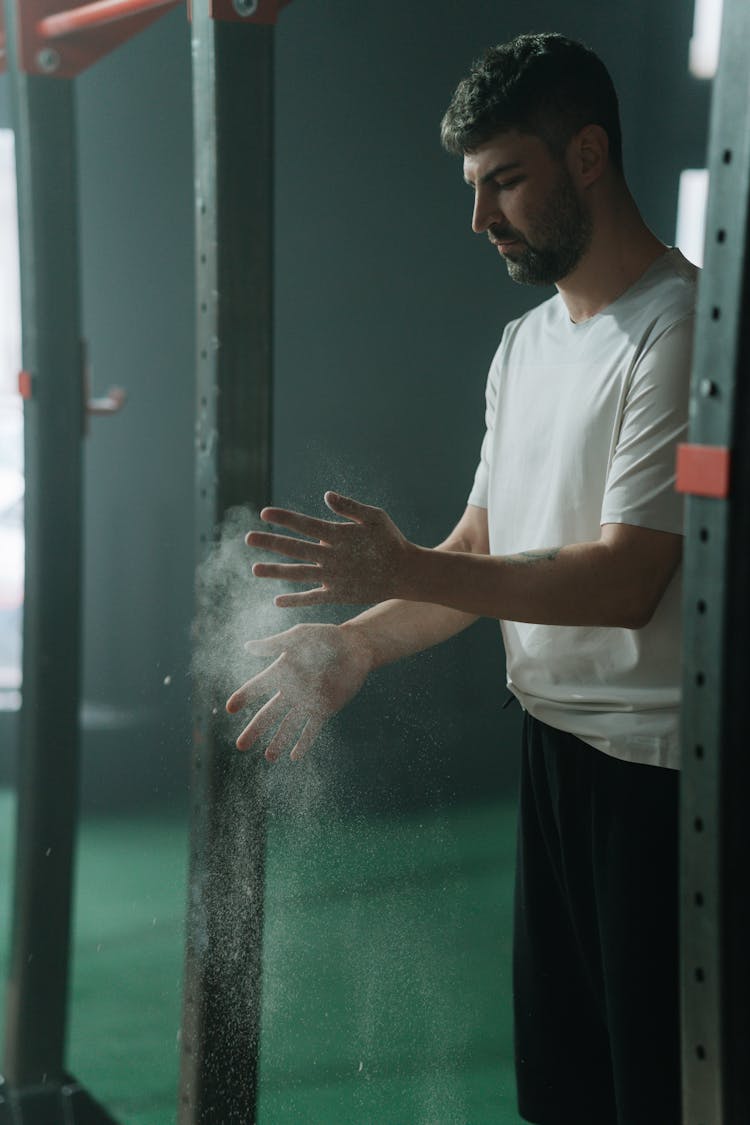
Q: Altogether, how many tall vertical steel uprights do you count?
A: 3